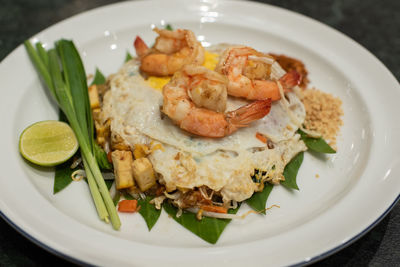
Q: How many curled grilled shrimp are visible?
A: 3